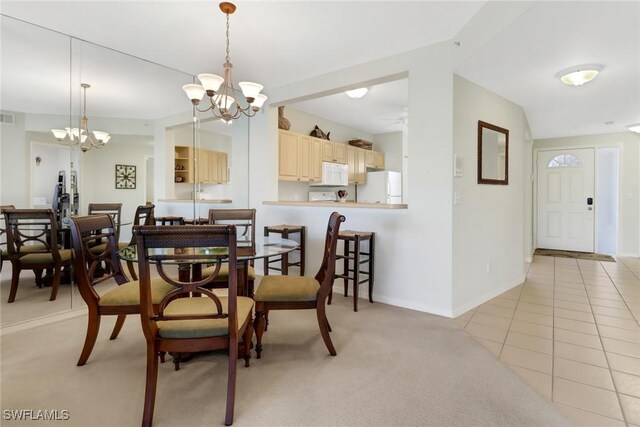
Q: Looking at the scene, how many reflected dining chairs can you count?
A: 4